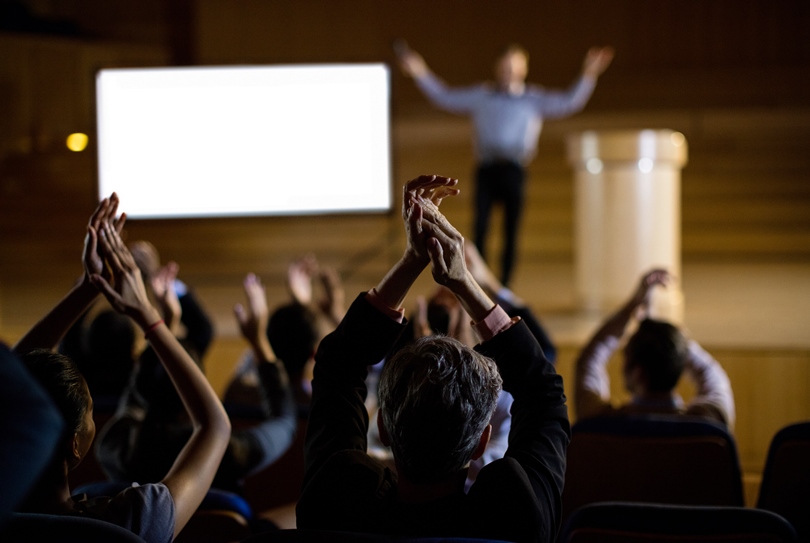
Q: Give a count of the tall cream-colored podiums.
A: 1